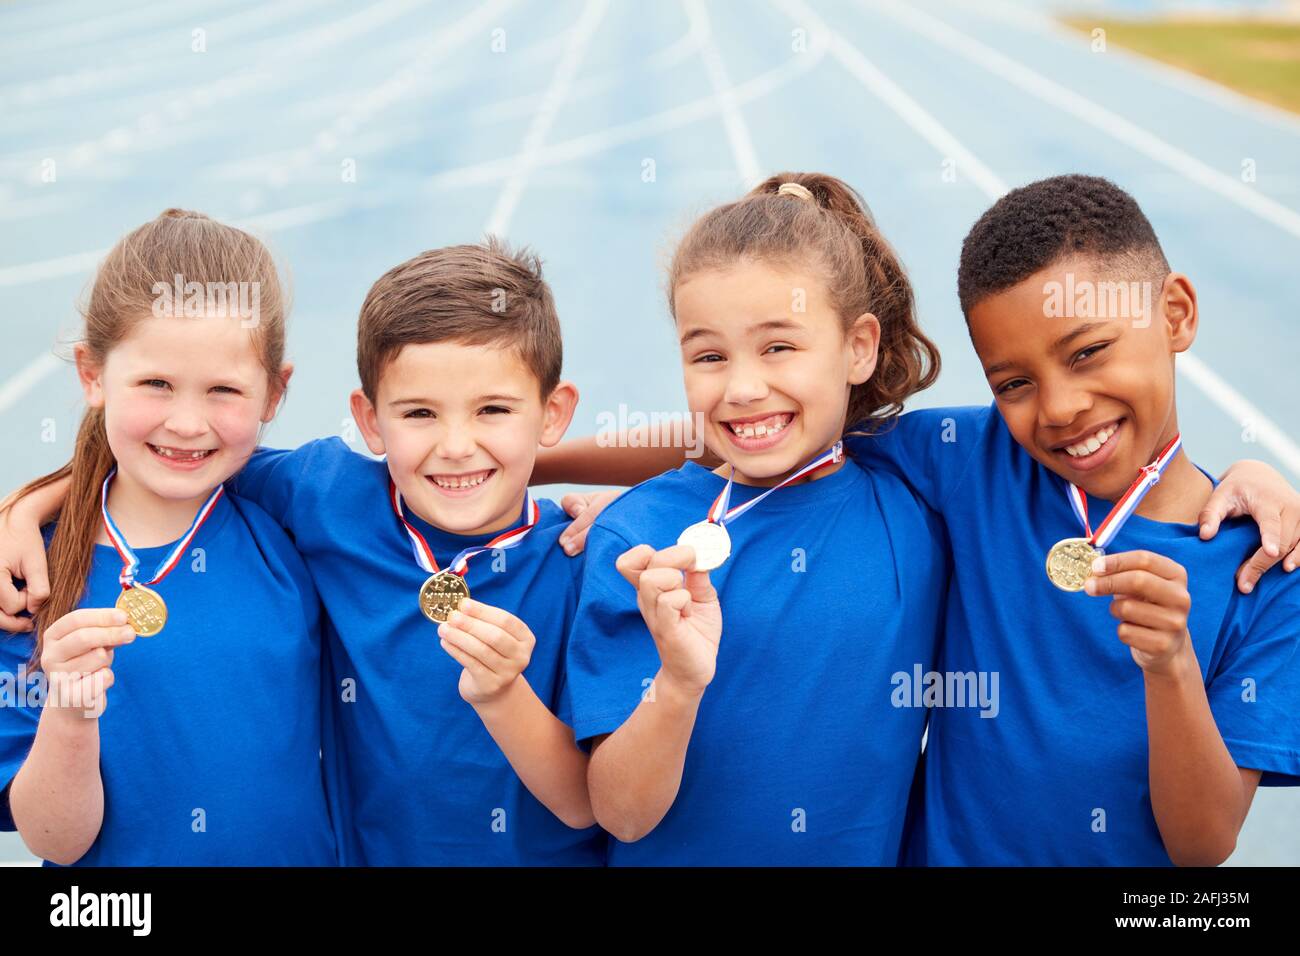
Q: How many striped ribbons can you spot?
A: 4